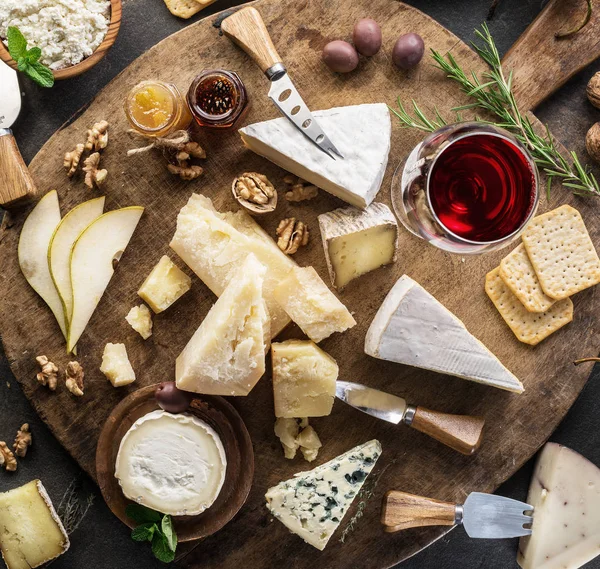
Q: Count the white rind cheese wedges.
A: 2